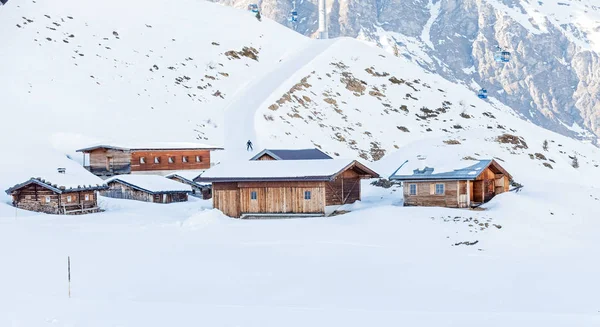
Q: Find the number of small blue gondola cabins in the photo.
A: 4